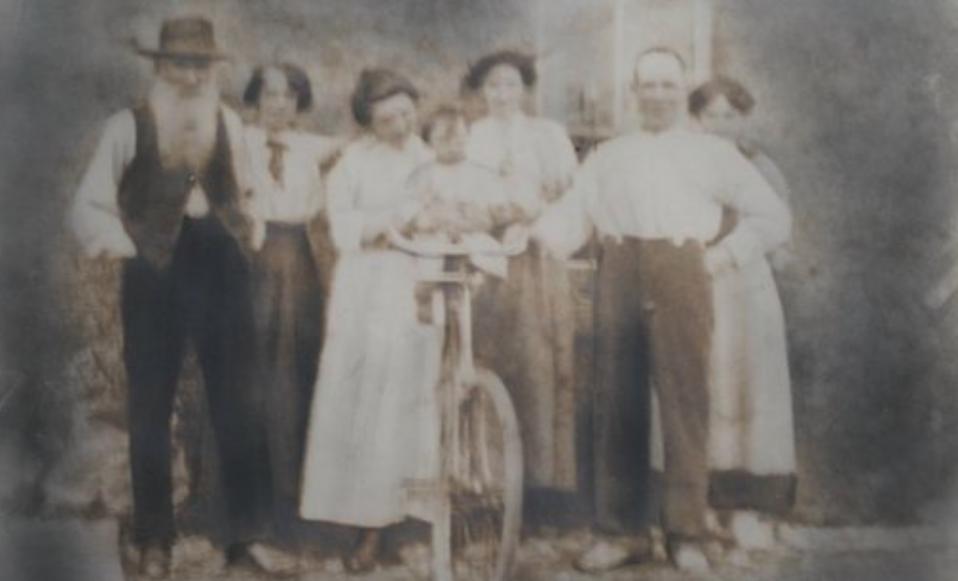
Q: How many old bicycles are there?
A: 1